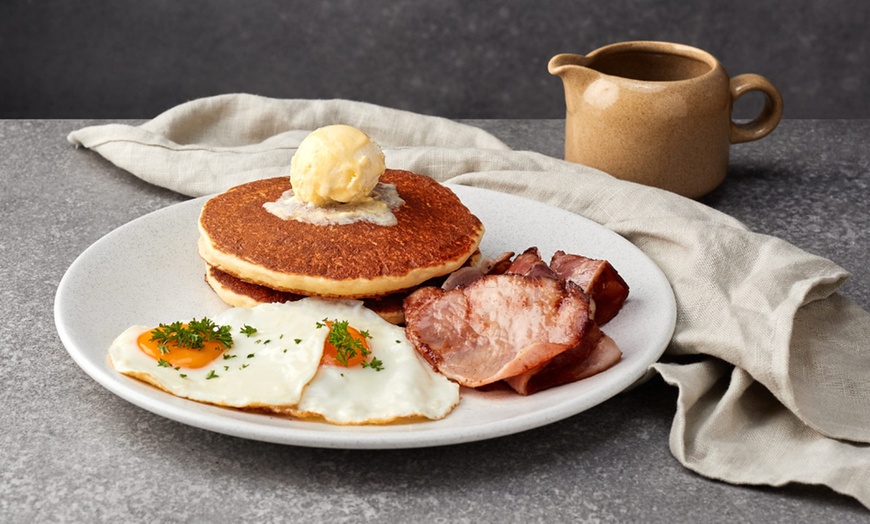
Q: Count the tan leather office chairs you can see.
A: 0